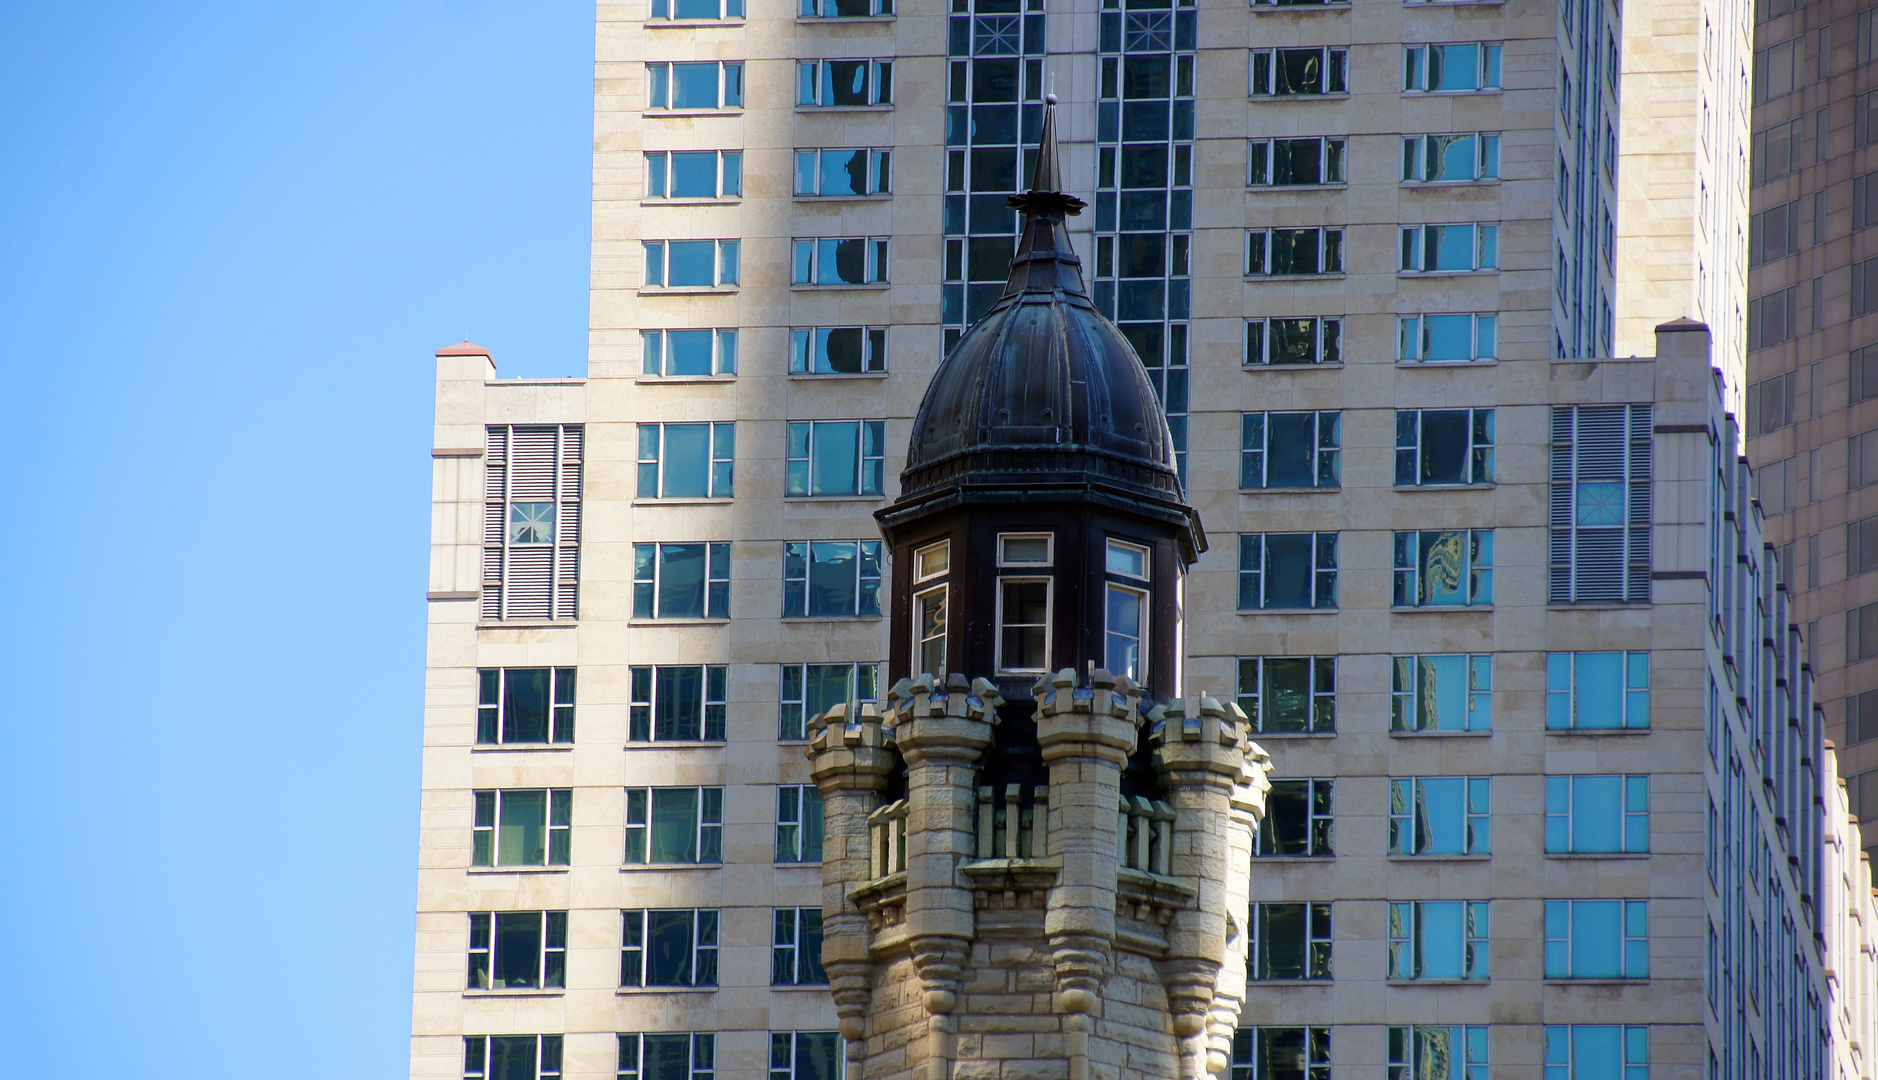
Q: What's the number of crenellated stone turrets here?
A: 5